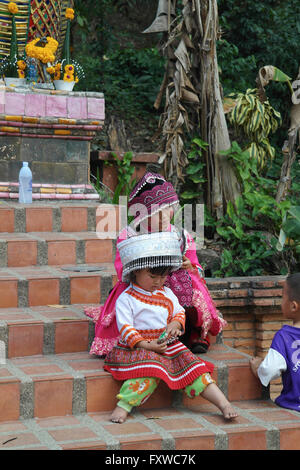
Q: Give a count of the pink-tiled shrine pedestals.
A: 1